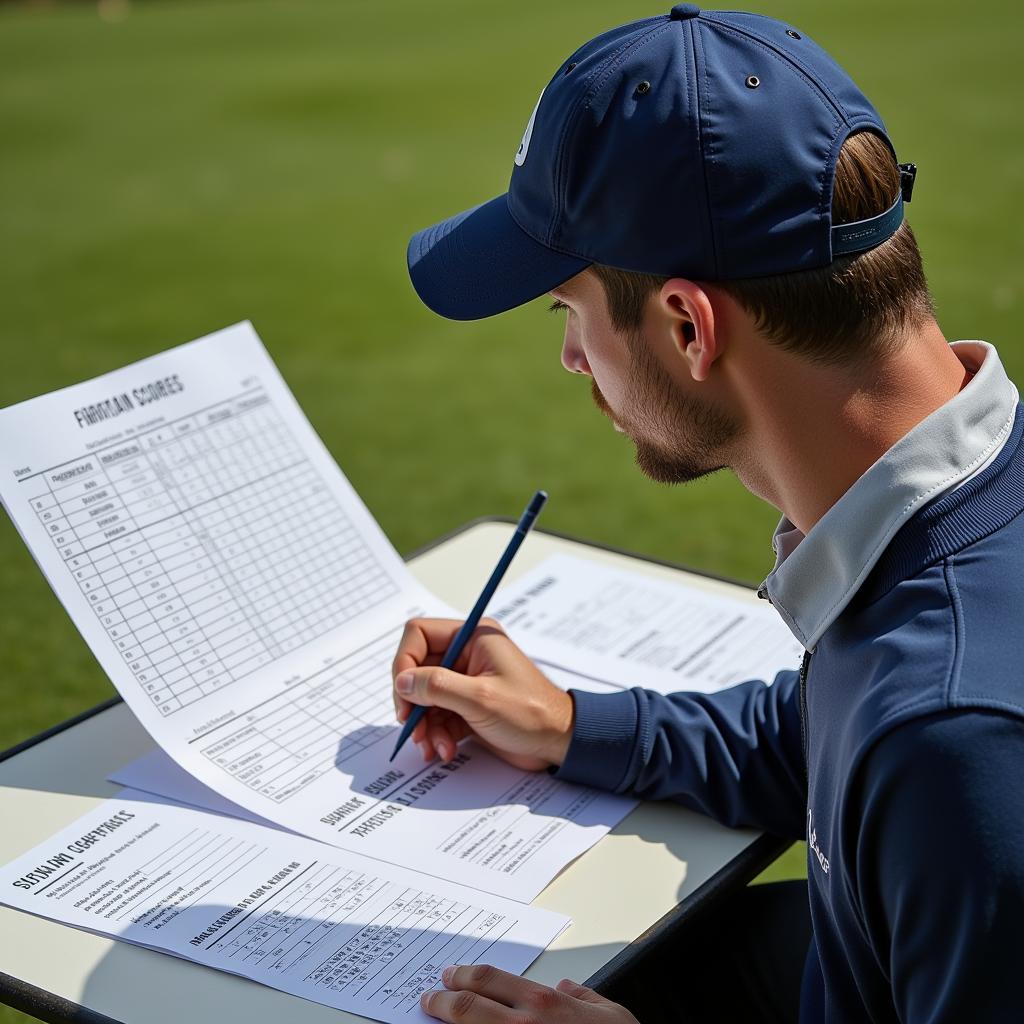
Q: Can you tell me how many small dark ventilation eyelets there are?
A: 4